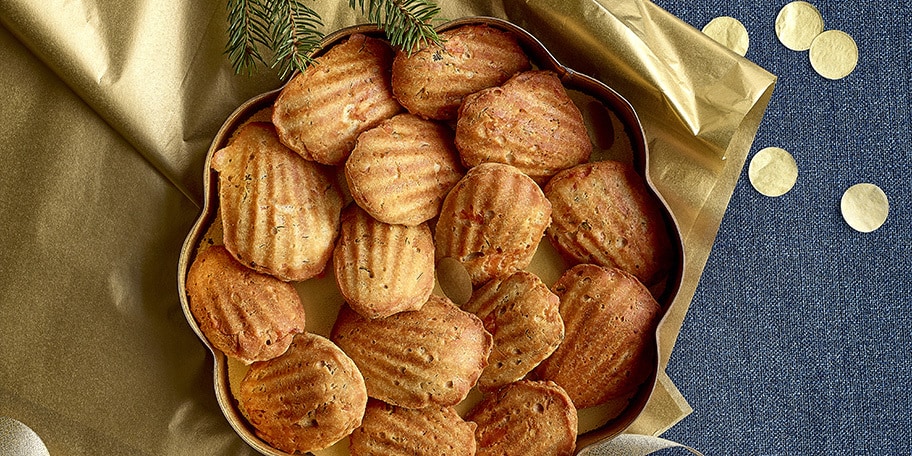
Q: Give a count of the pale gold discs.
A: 5